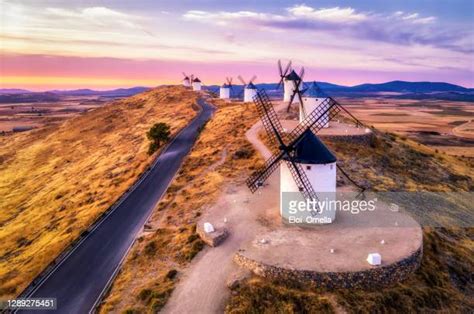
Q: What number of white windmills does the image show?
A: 7